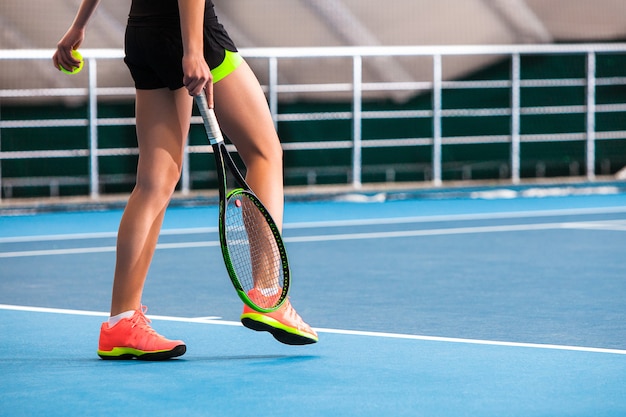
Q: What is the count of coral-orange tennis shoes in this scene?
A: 2